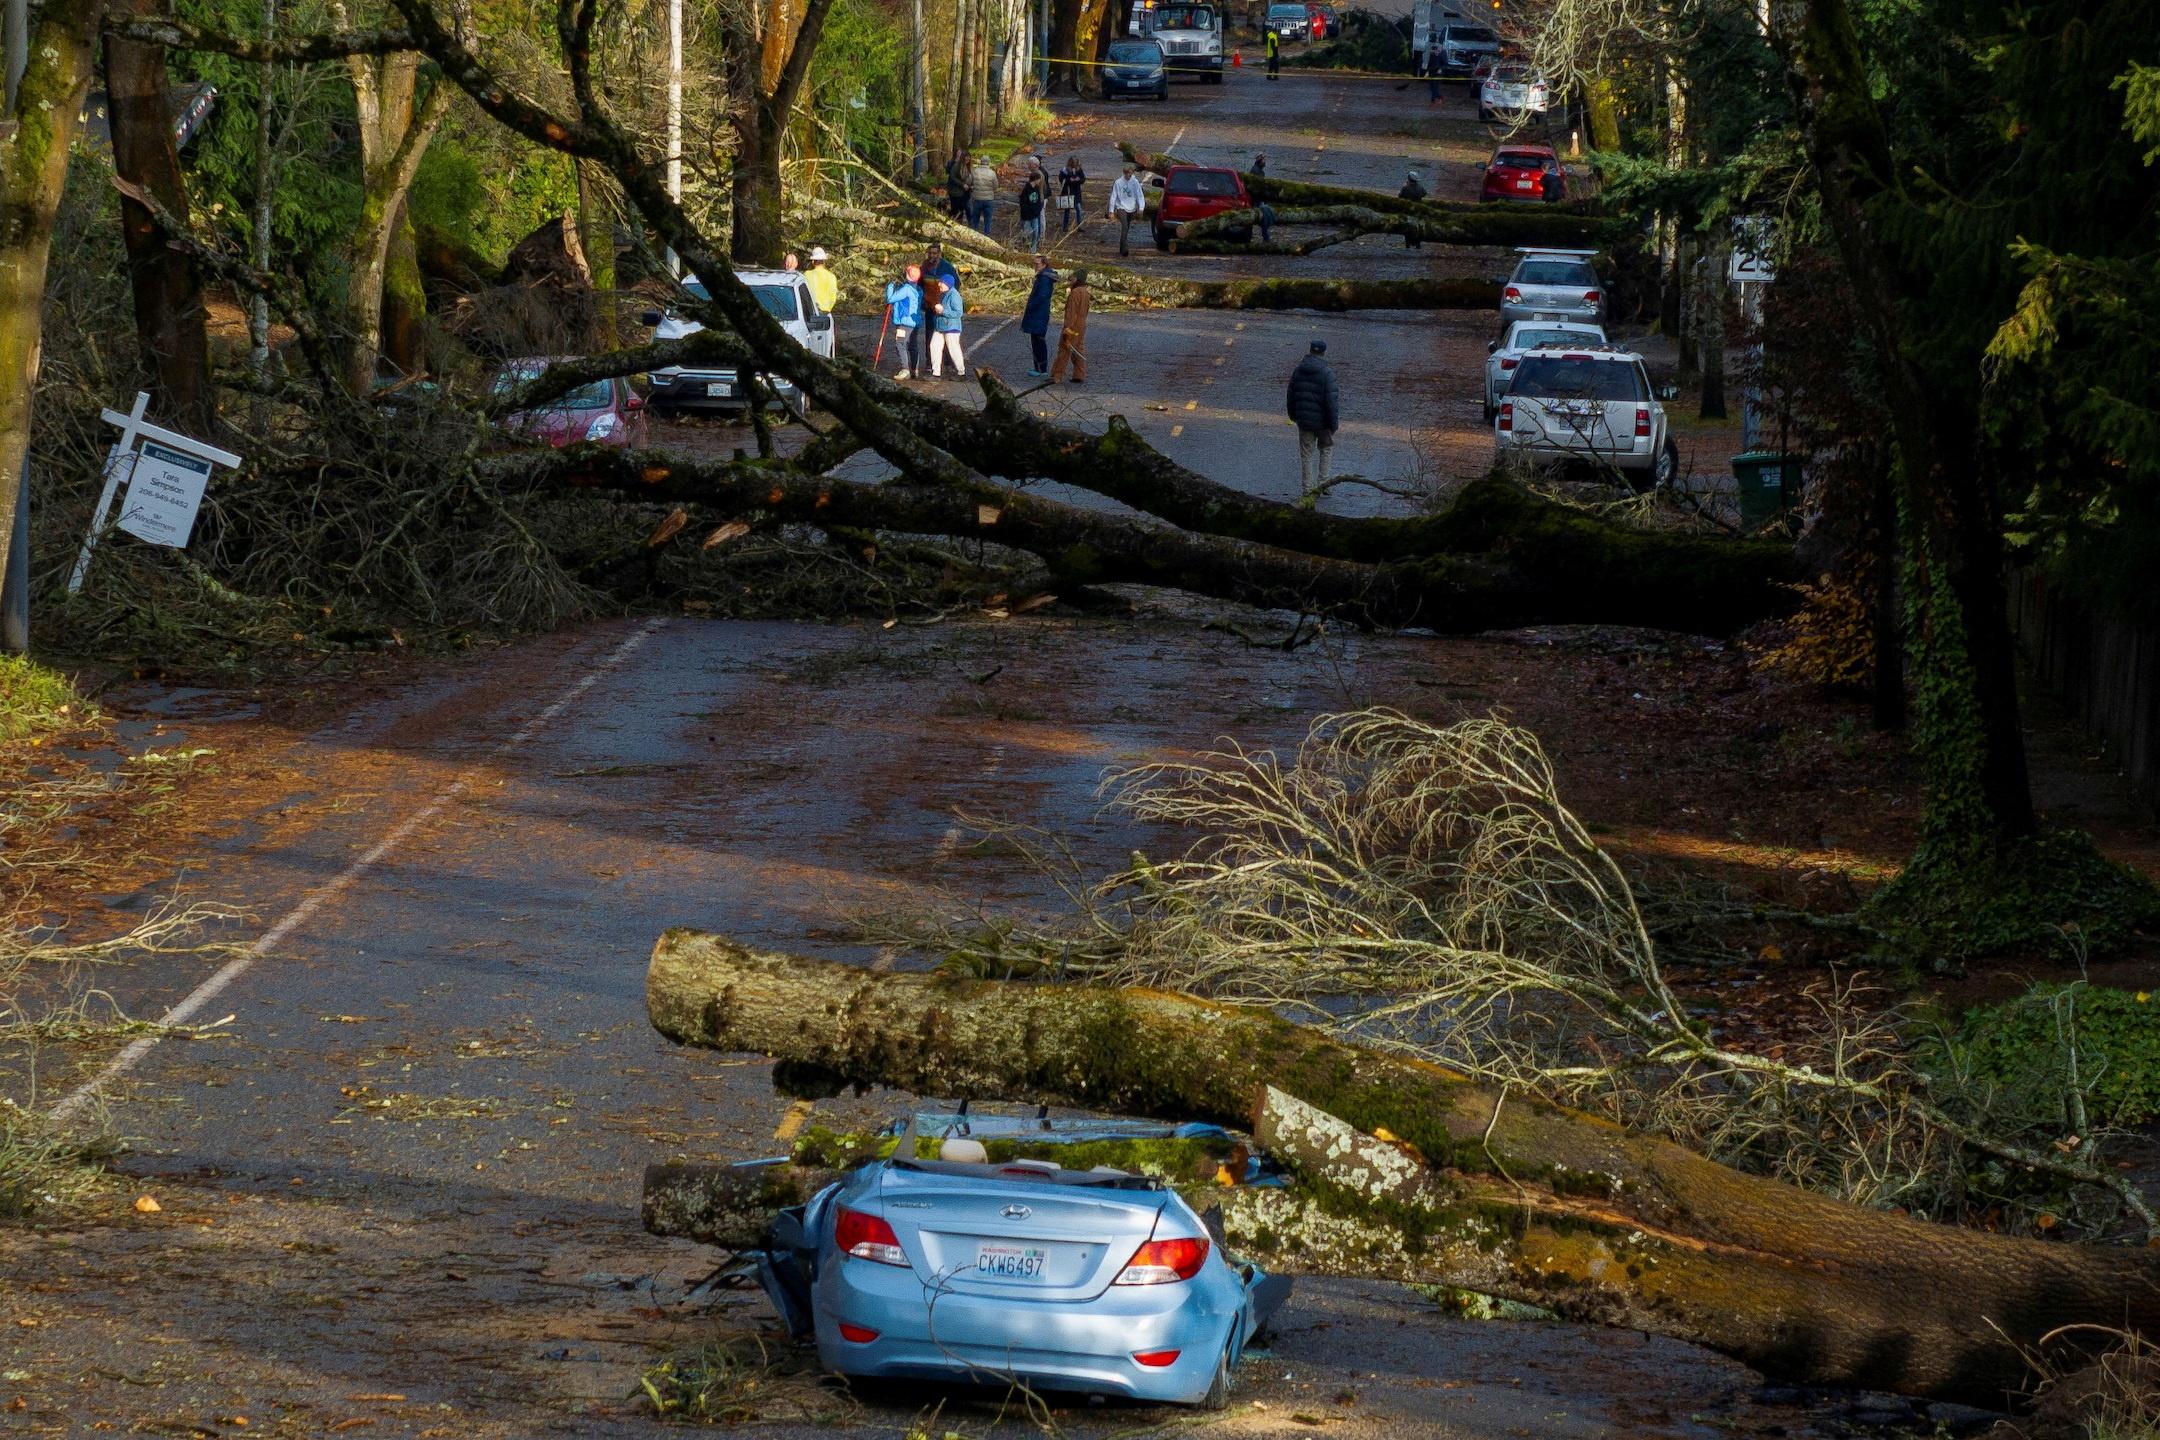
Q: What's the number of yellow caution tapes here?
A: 1